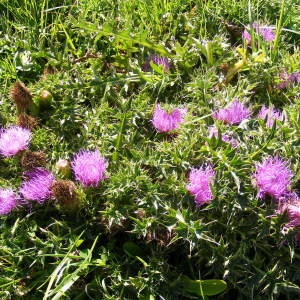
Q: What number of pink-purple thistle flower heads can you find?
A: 14